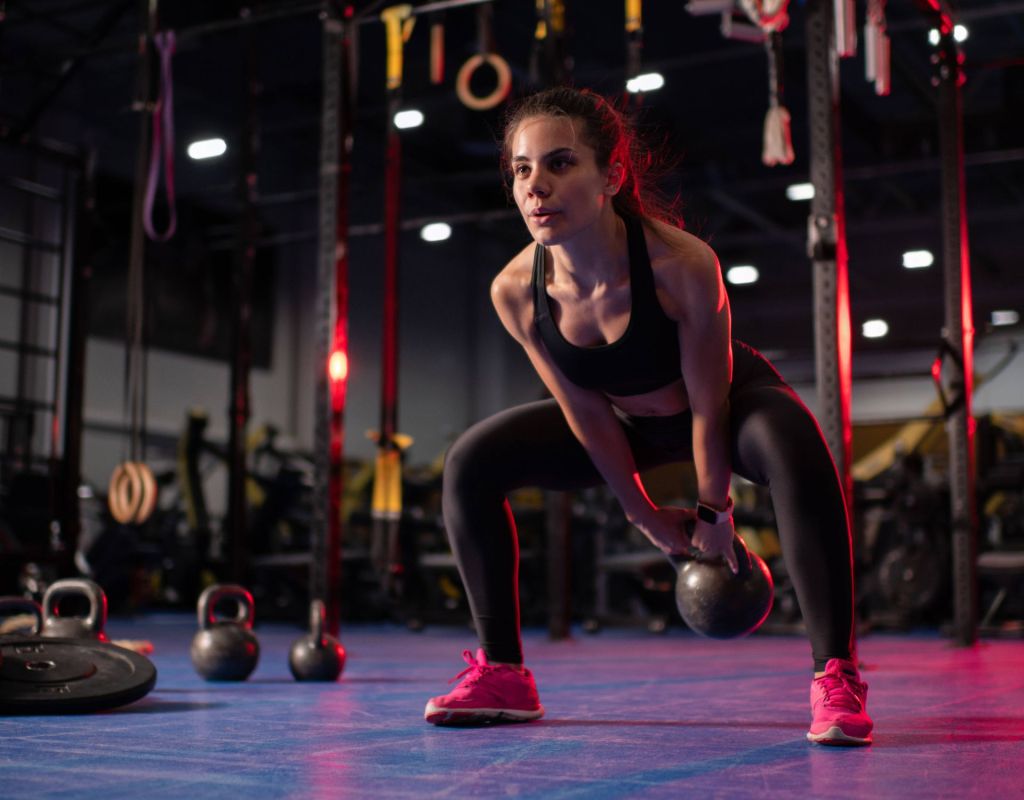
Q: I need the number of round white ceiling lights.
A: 10